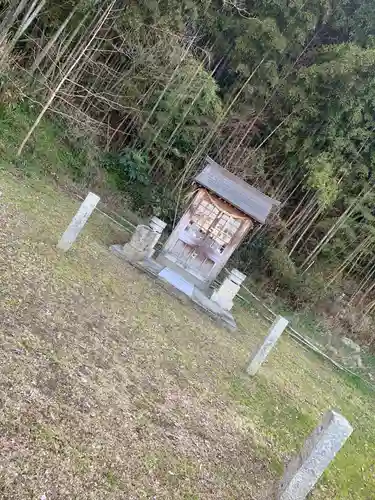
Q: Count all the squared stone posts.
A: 3